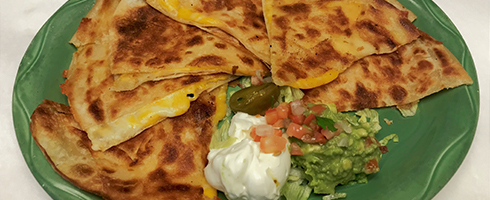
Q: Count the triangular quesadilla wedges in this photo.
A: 6